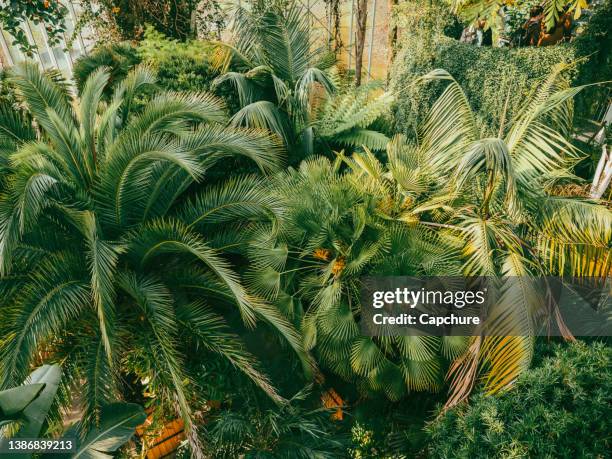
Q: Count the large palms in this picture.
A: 4